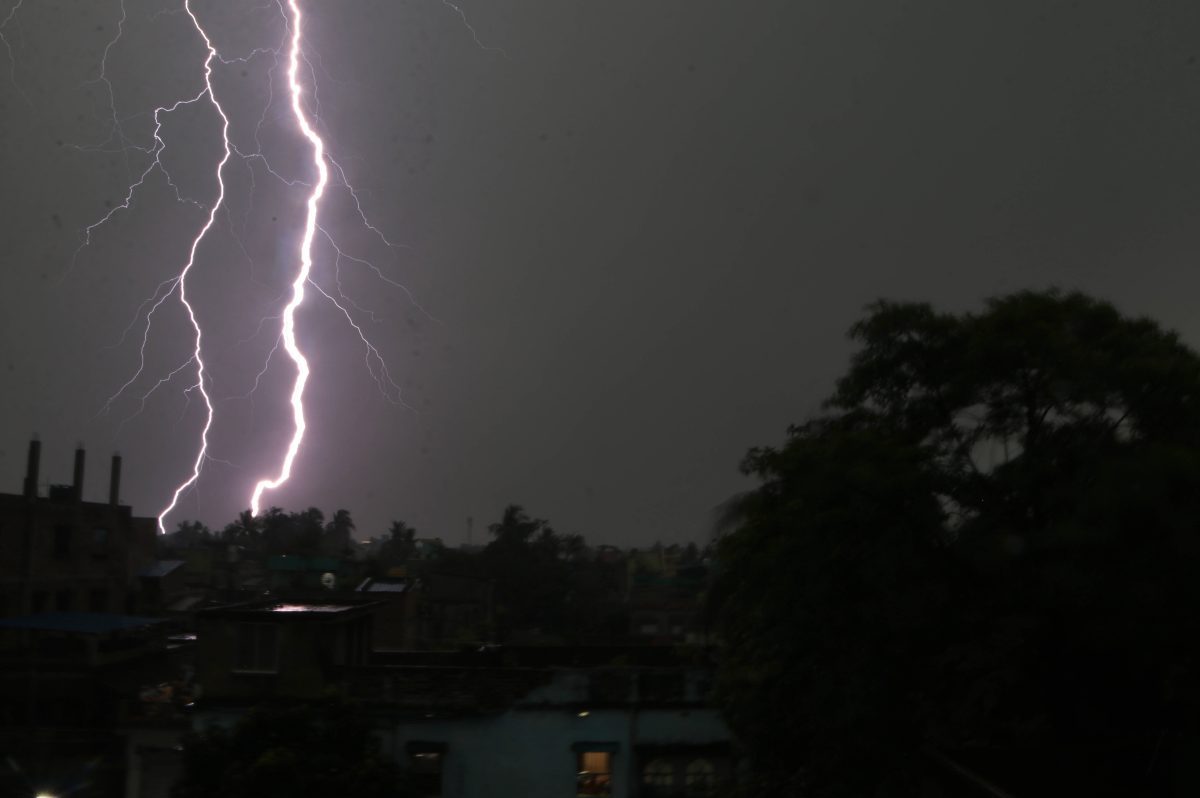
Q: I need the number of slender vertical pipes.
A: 3